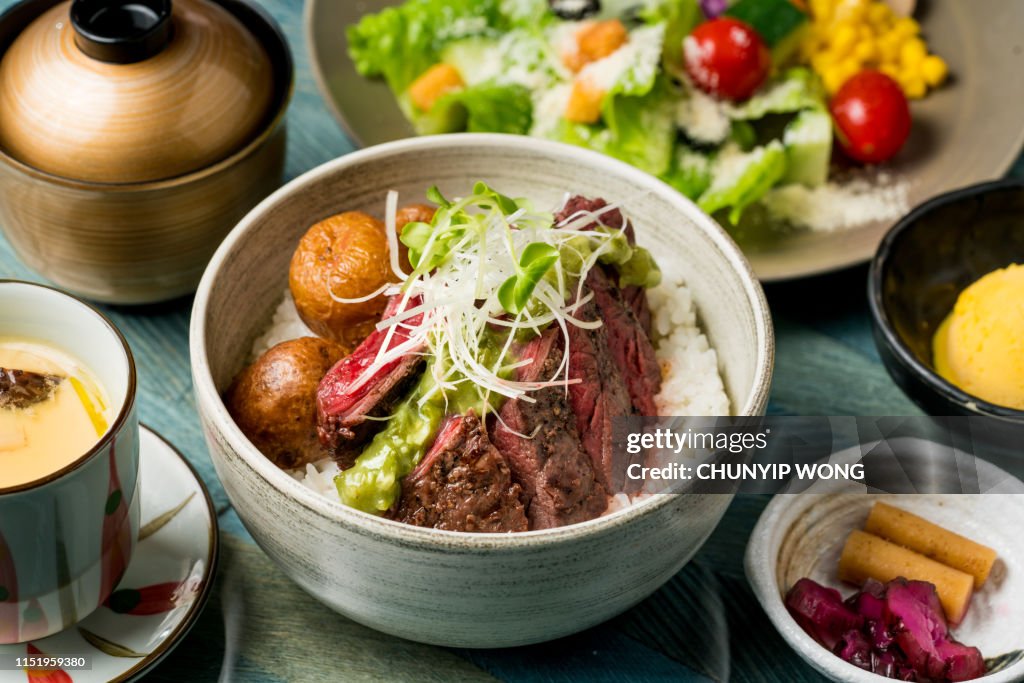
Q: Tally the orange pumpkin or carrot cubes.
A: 3